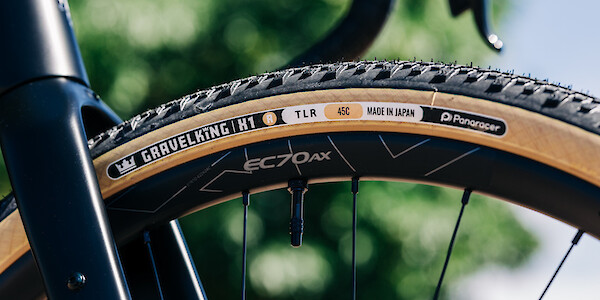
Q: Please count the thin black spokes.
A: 5